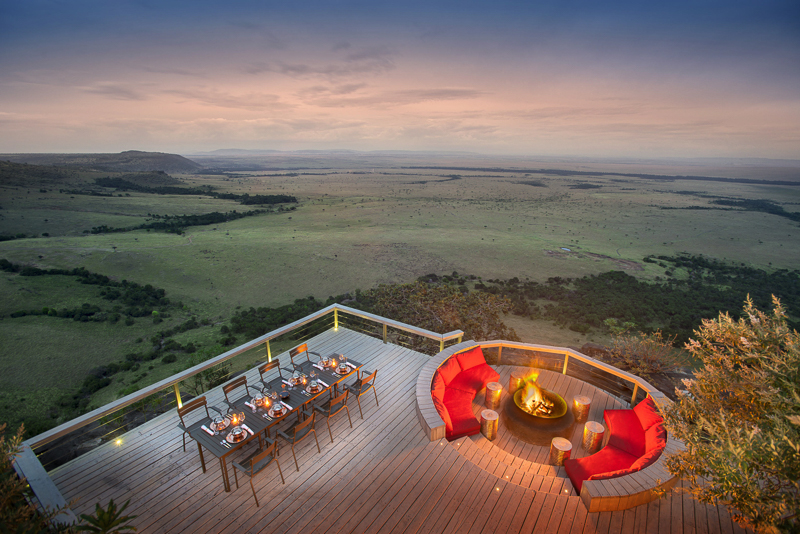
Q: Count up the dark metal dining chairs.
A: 8